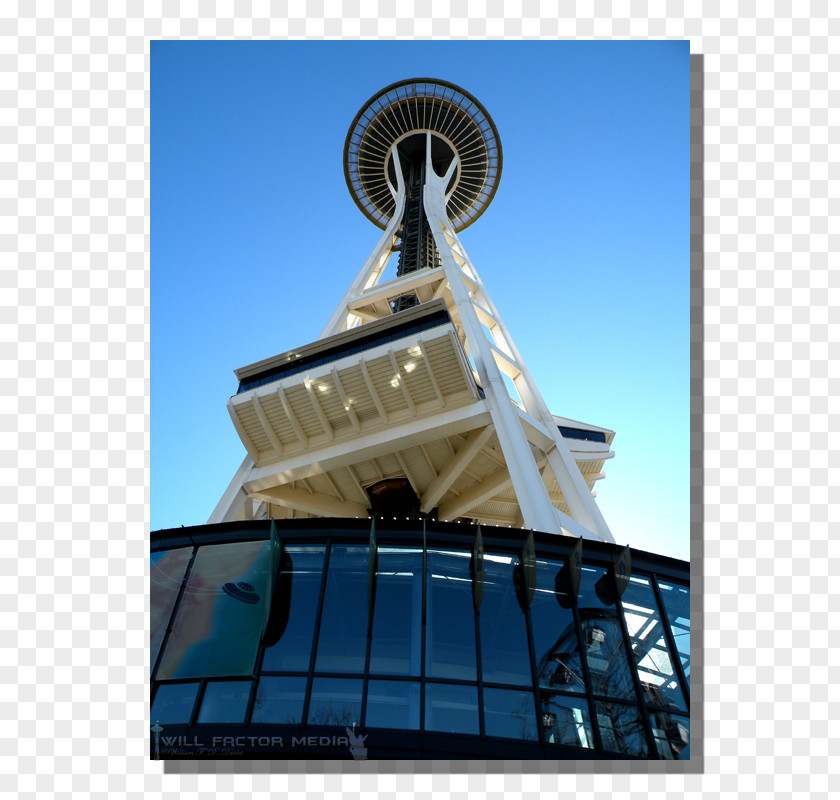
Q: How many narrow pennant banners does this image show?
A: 7